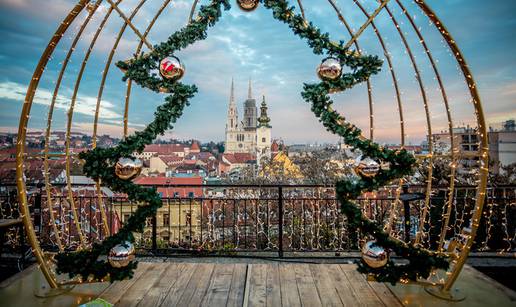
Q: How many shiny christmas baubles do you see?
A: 7